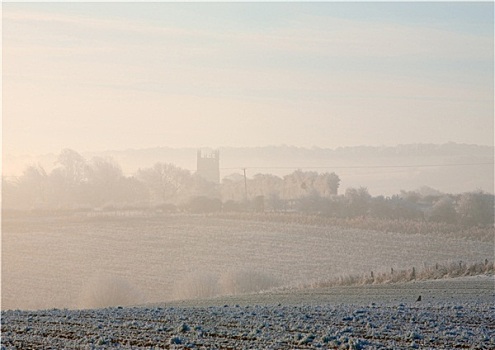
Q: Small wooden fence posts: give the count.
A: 6